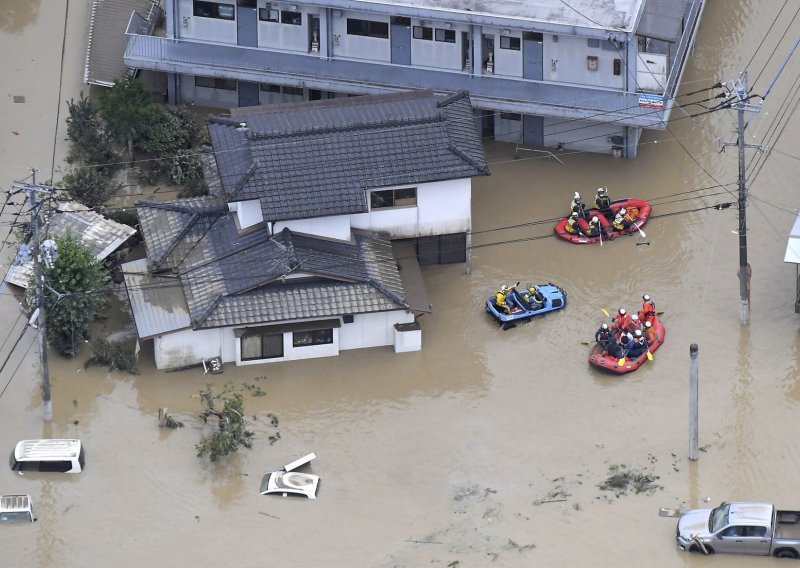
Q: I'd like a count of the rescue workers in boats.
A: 13